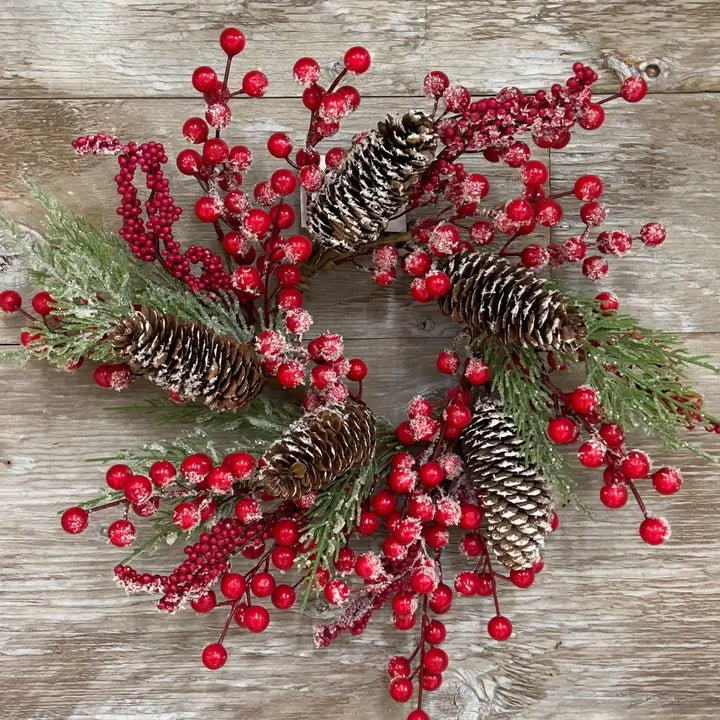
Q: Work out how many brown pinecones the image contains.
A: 5